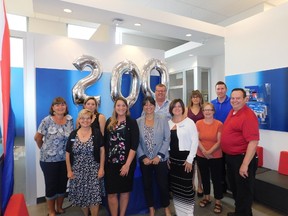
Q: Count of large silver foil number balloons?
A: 3